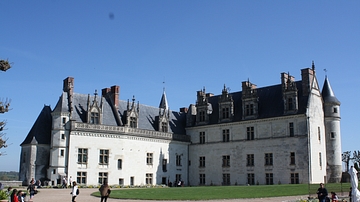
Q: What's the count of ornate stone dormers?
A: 7